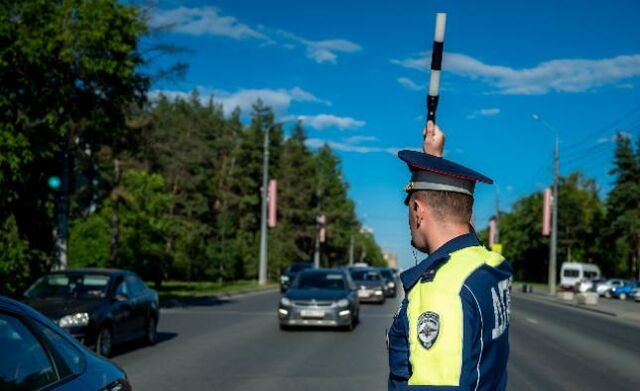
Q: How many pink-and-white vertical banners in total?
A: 4